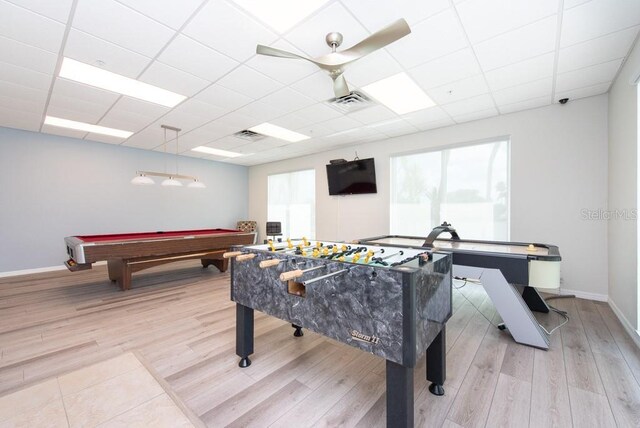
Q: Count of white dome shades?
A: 3